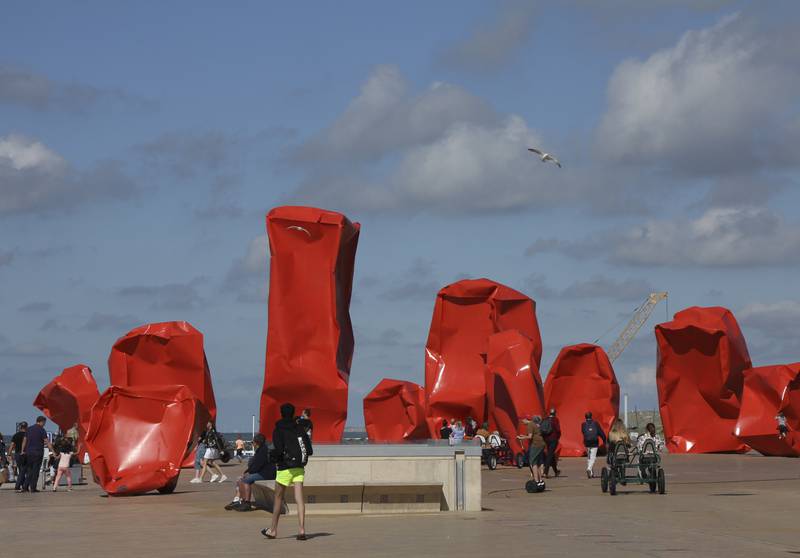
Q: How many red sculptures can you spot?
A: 10